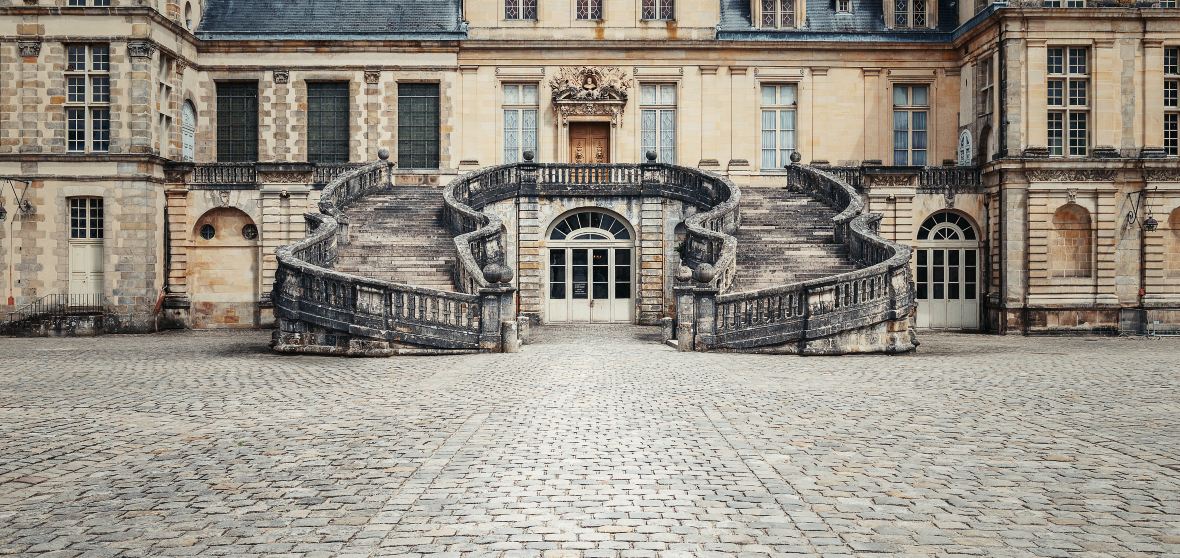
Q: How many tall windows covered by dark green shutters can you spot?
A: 3